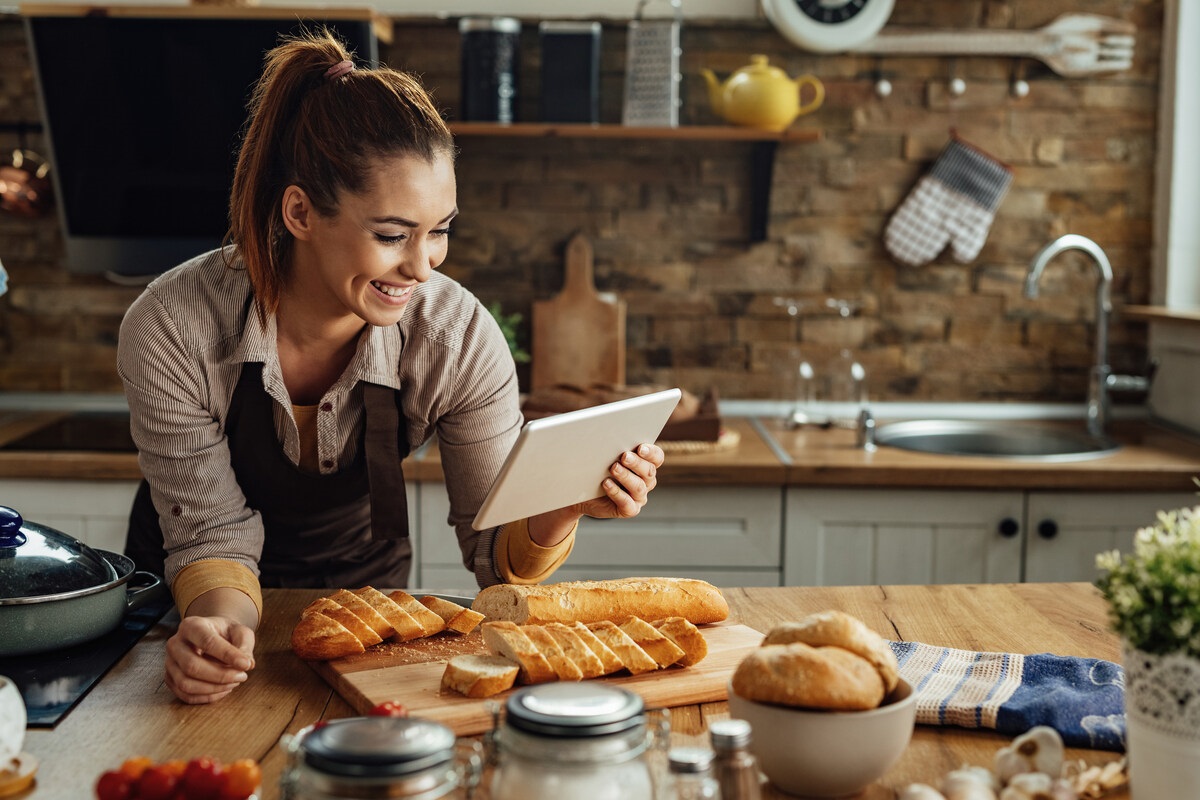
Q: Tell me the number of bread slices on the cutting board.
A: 14